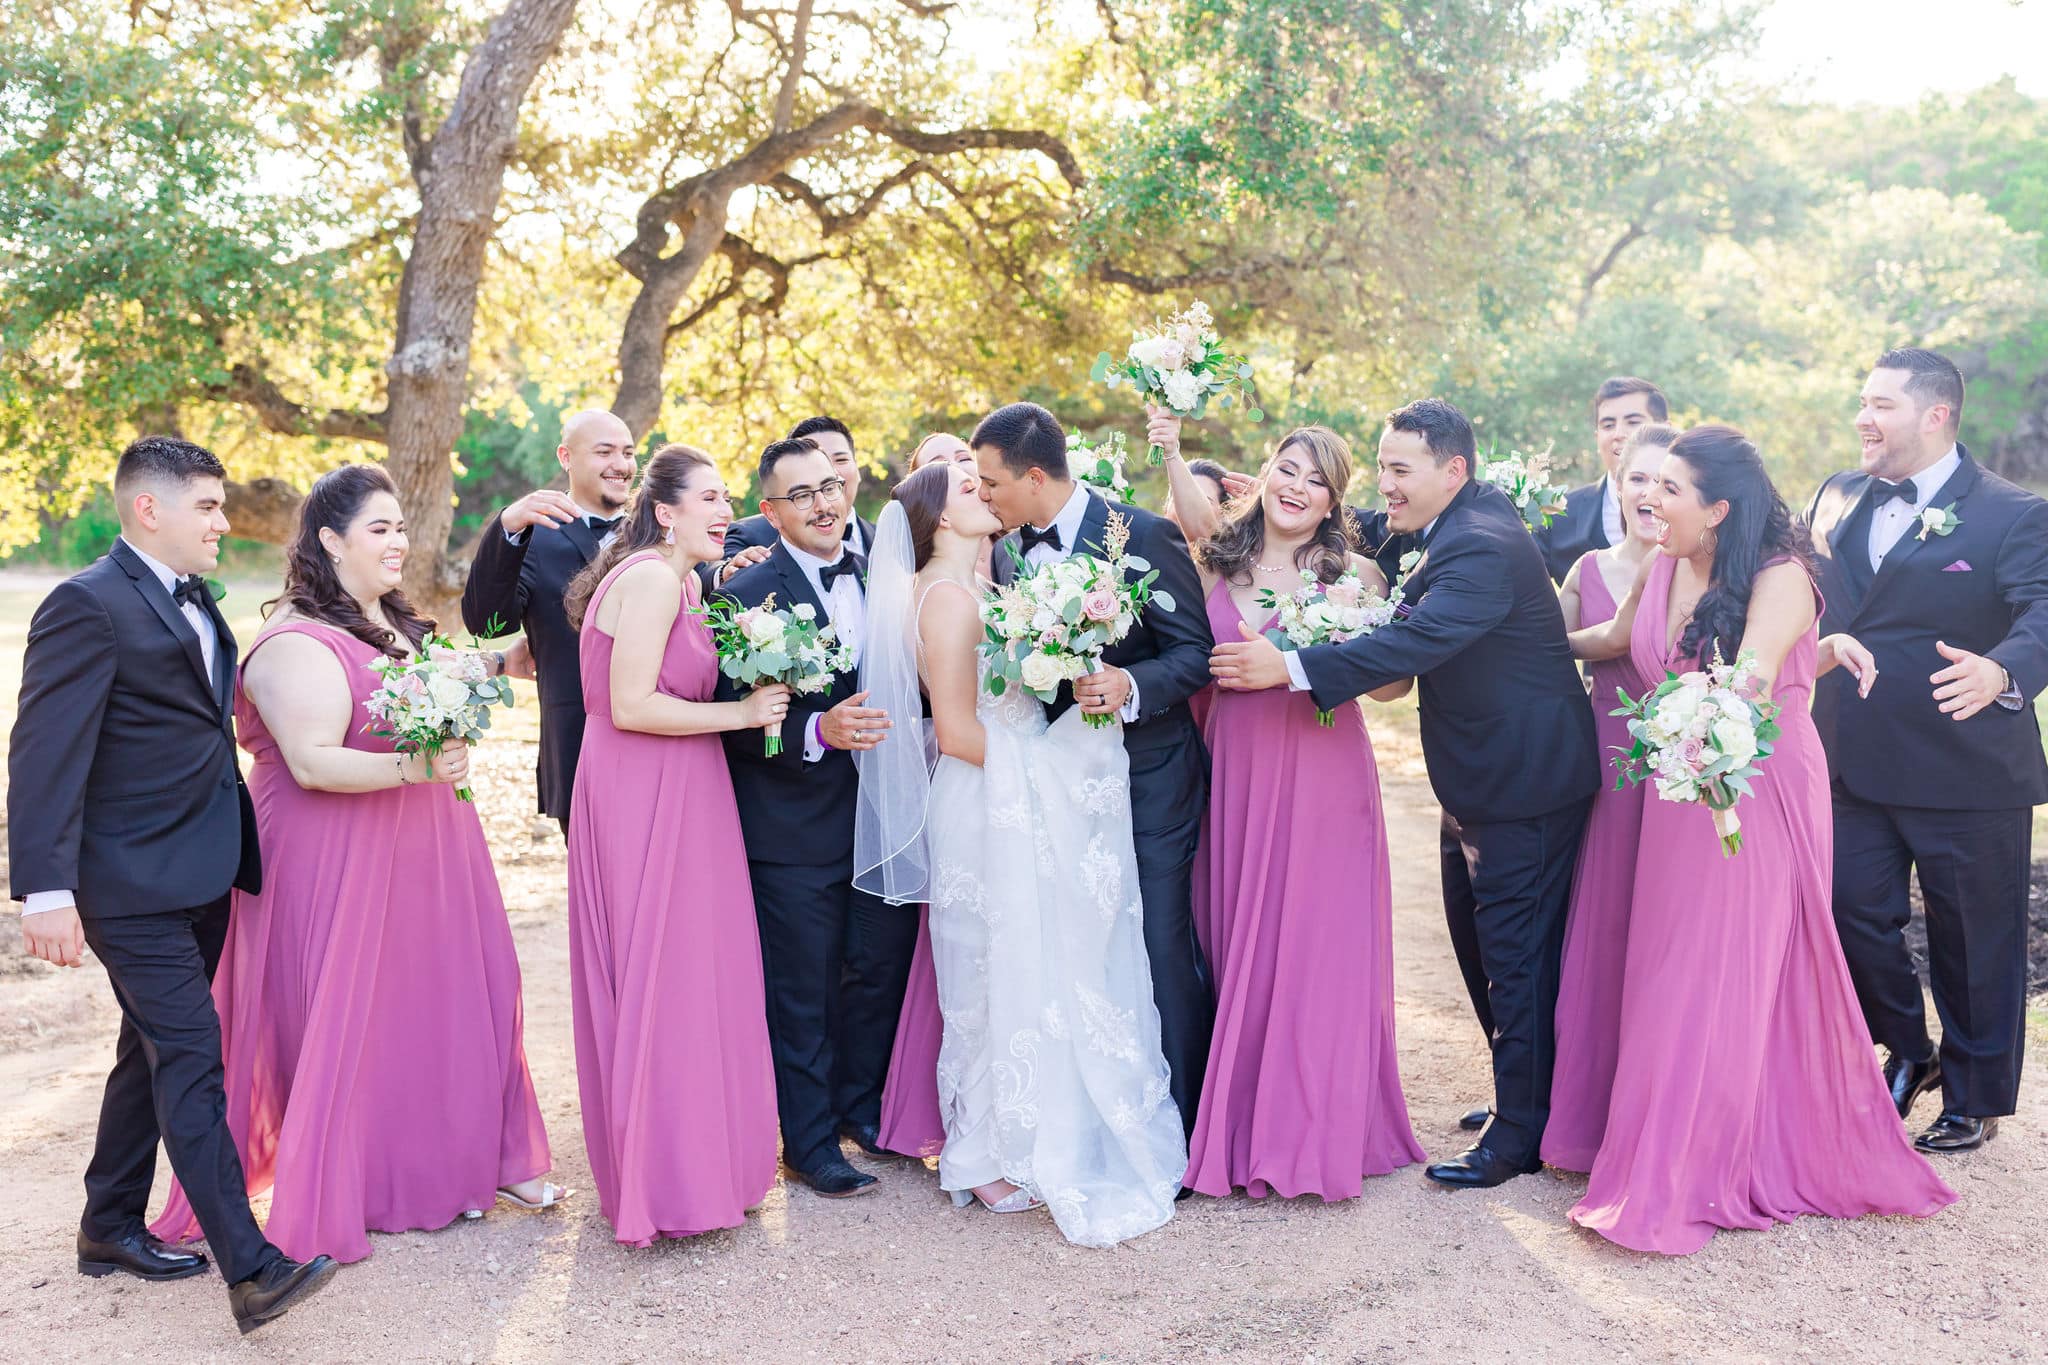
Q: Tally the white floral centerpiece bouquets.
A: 8